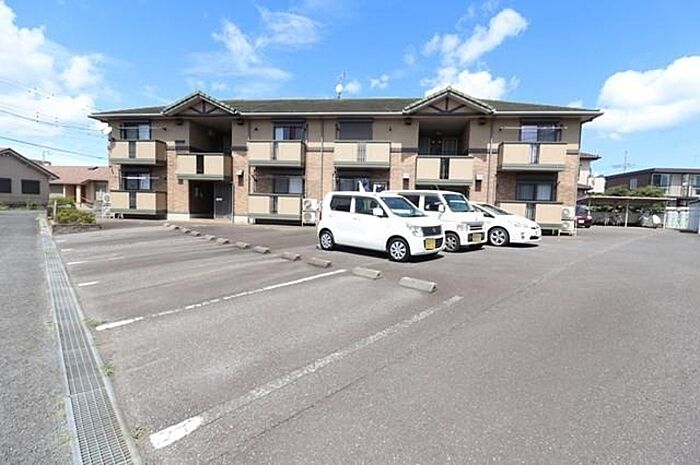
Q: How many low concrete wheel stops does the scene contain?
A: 12